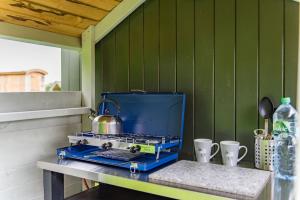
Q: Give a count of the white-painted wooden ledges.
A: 1